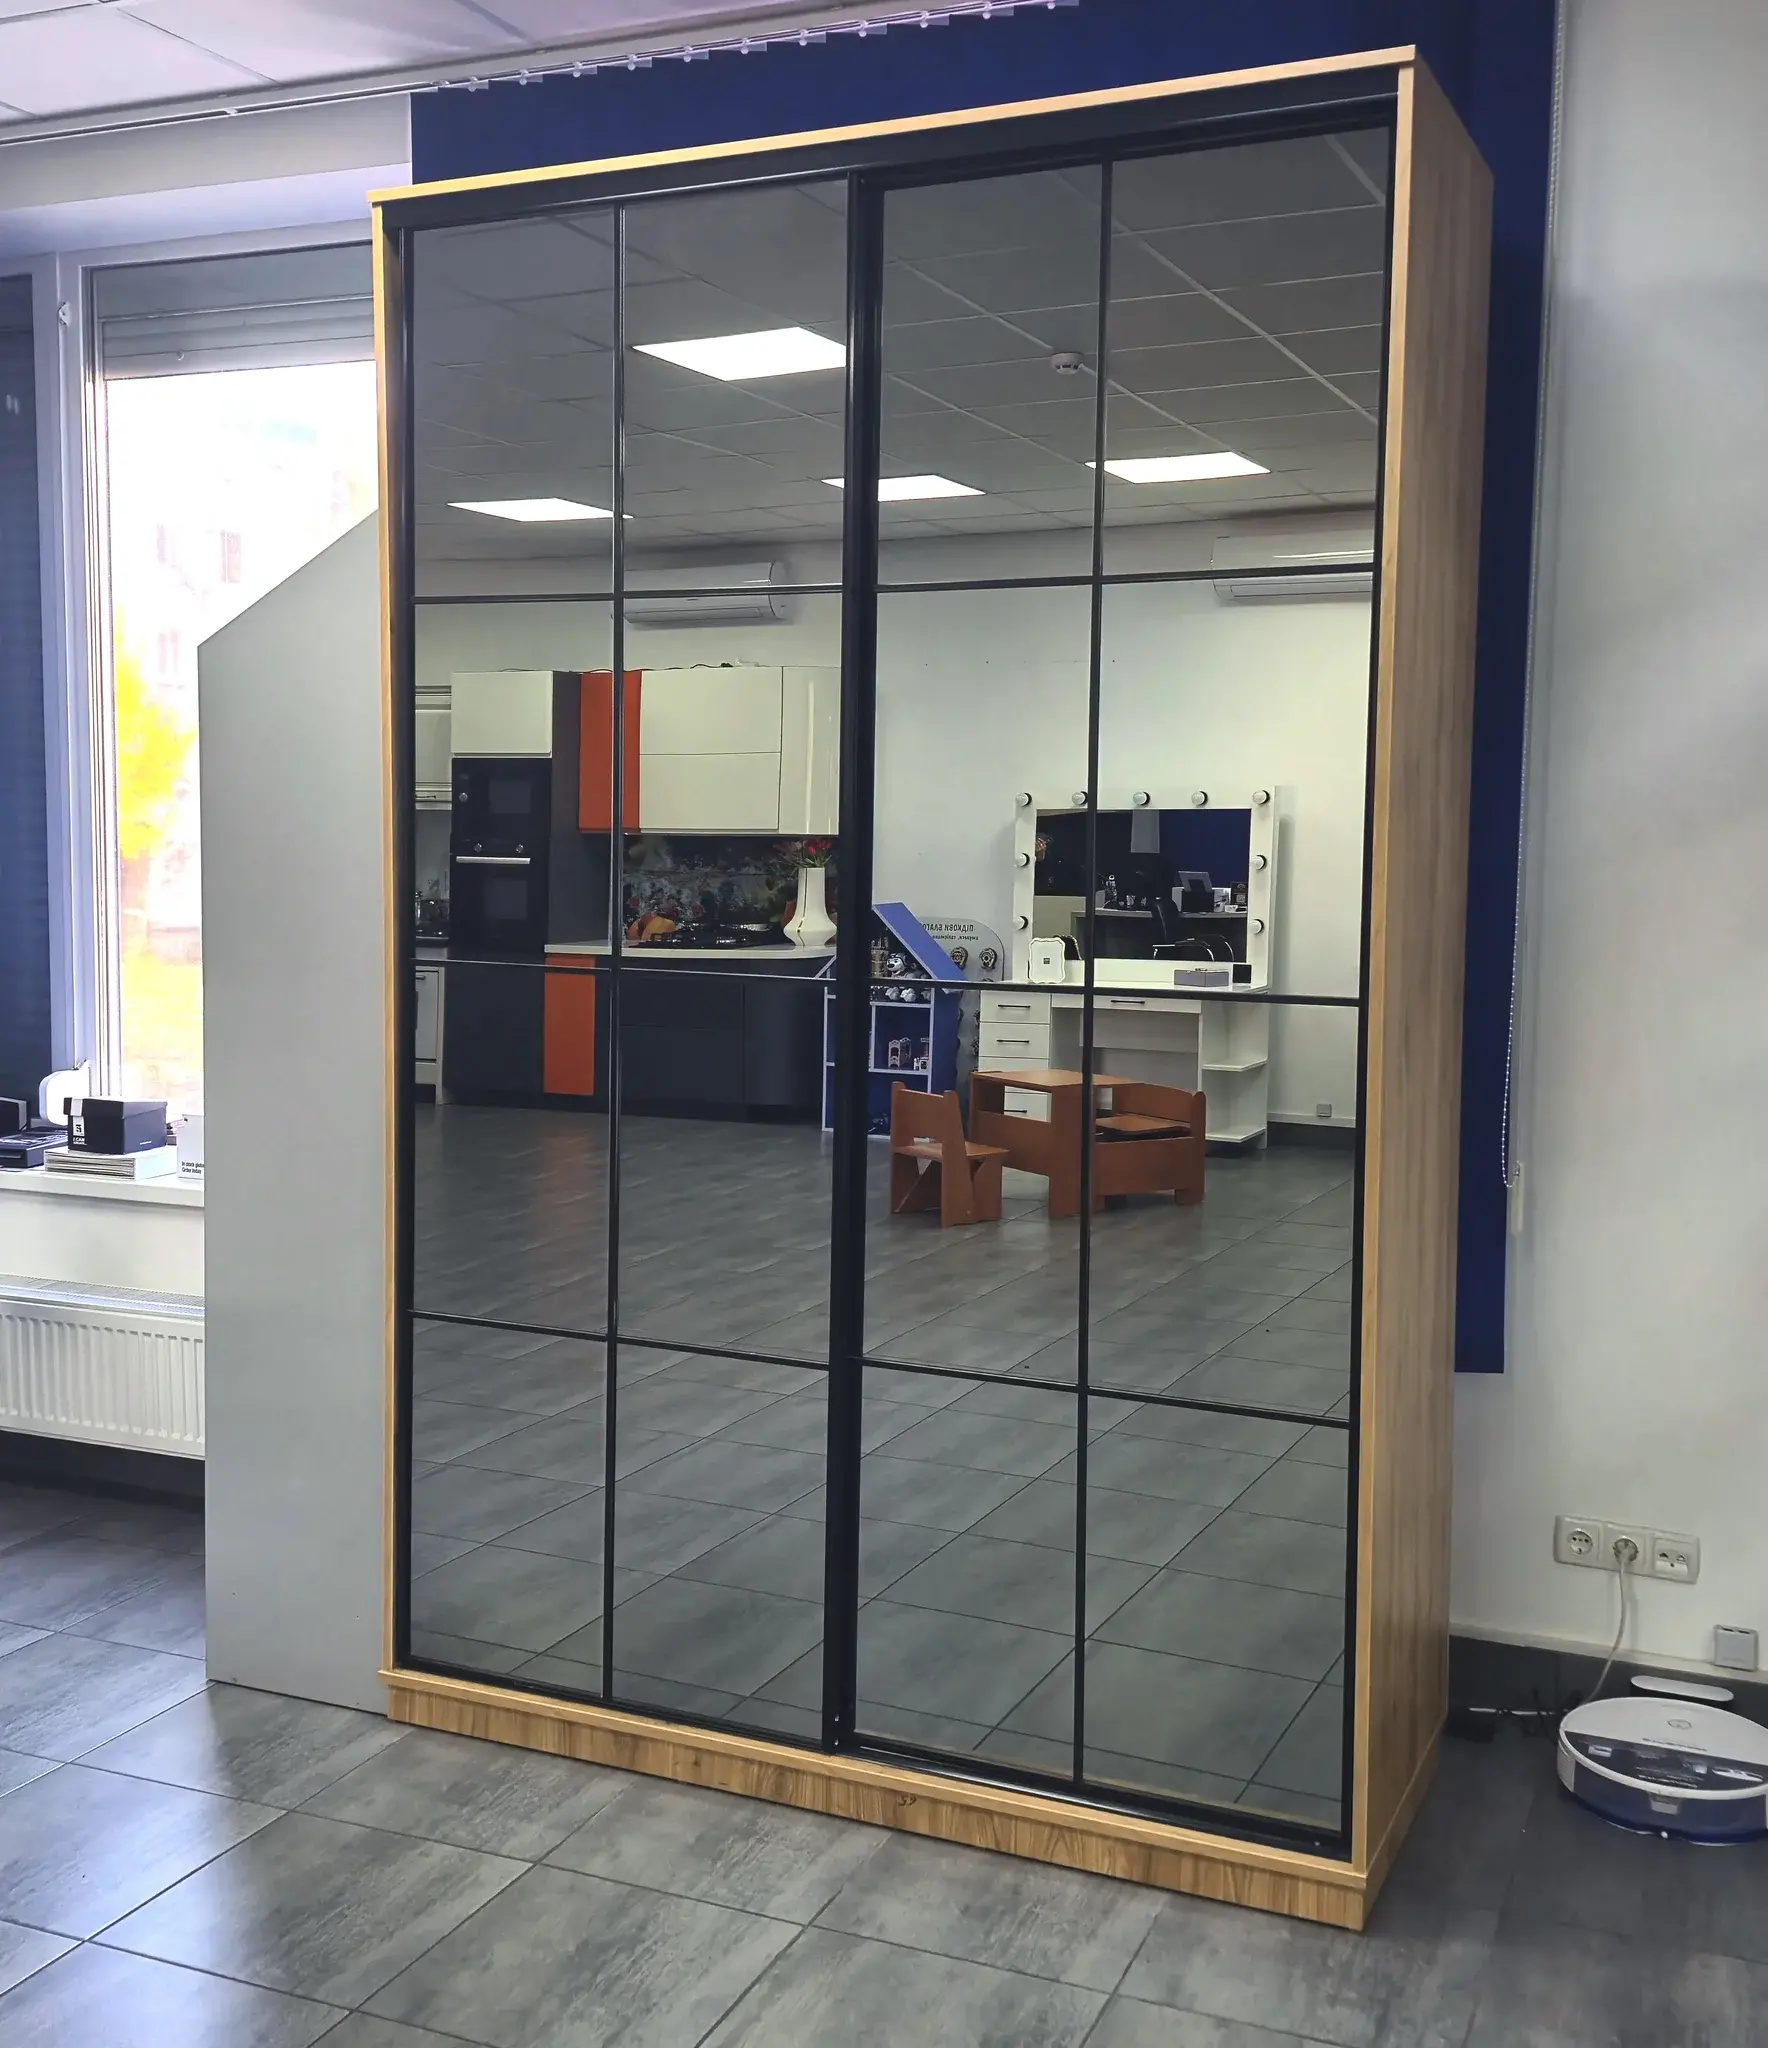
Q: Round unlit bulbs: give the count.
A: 9